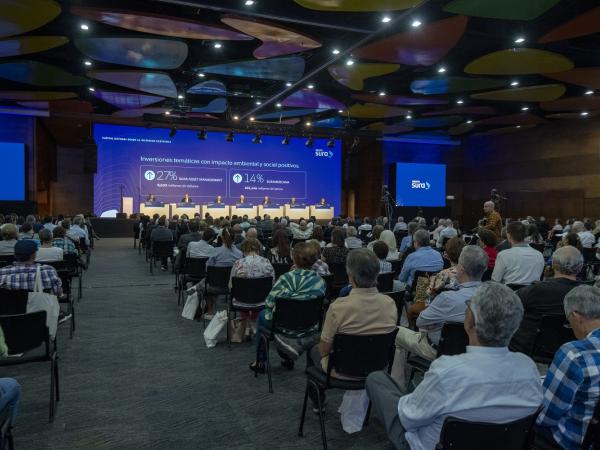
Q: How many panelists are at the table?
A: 7